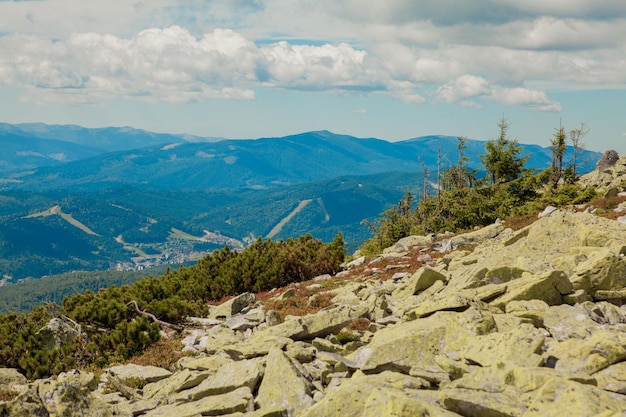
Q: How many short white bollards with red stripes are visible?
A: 0